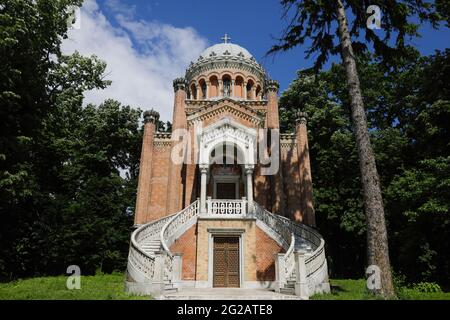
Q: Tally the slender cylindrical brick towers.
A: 4